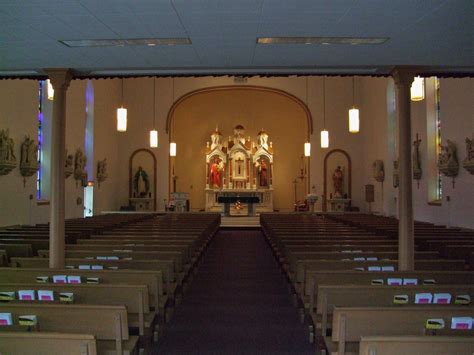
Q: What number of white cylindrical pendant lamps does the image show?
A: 8